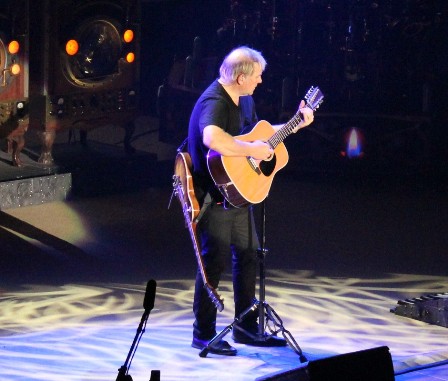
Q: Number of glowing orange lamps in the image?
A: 5